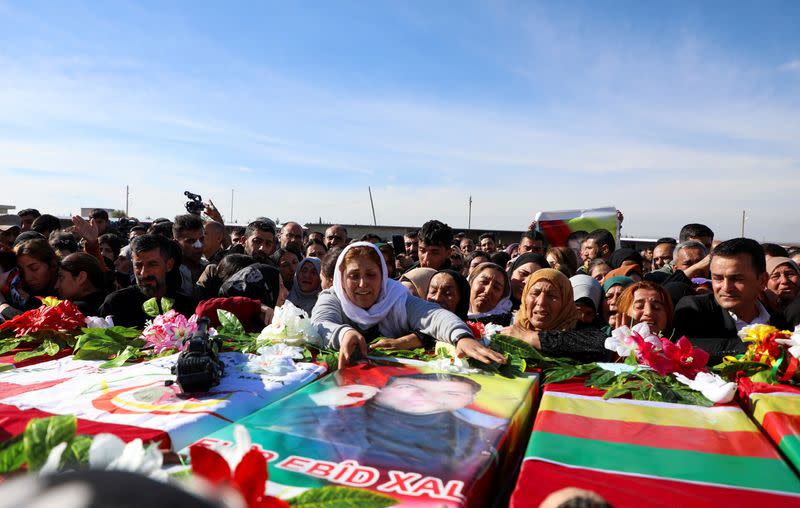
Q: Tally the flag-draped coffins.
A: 4